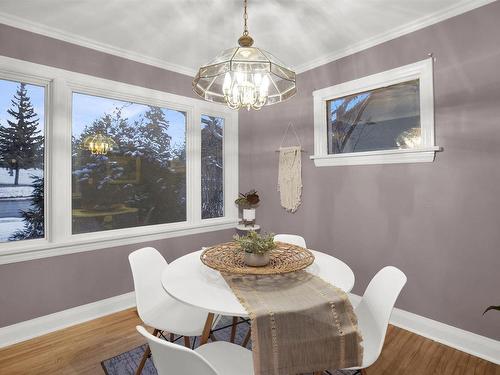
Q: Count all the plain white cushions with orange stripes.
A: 0